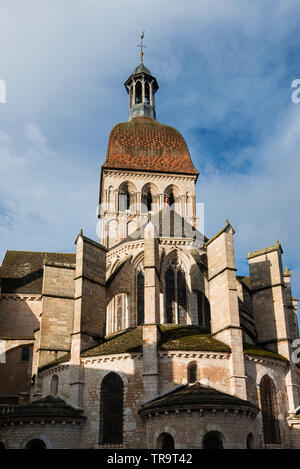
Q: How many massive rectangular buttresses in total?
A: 5